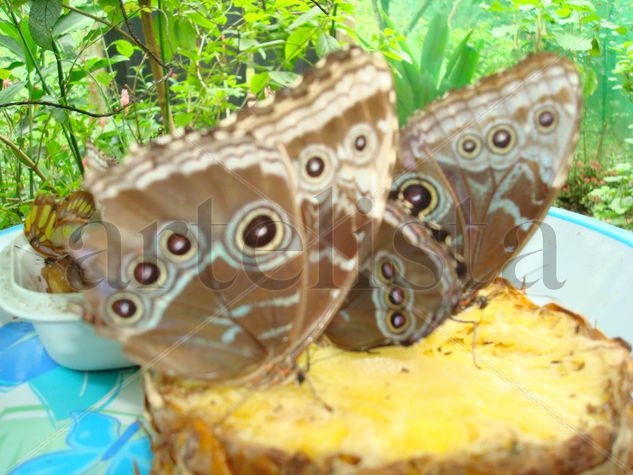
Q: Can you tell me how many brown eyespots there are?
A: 13